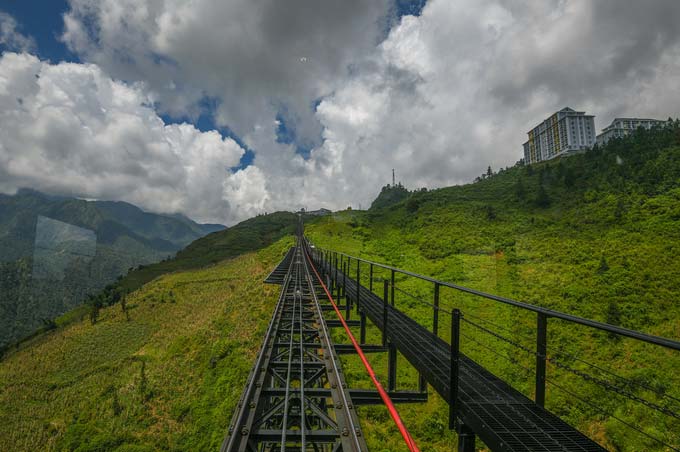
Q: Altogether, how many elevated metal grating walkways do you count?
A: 1